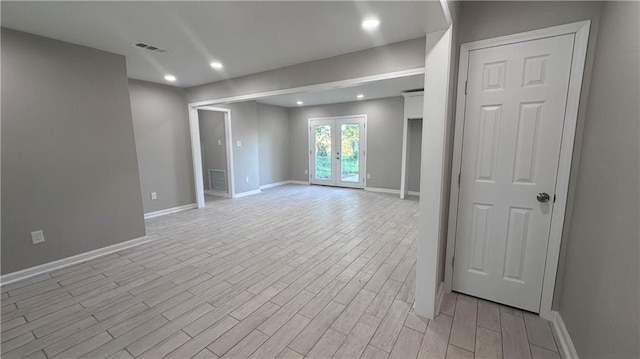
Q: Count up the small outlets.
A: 5